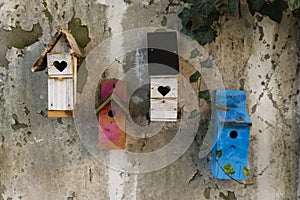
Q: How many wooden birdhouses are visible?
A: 4